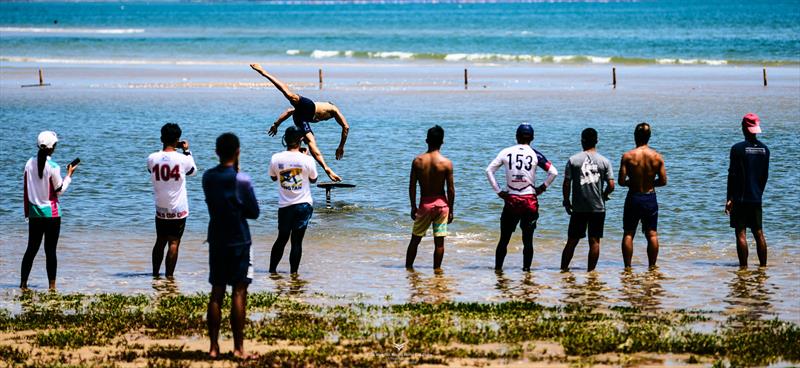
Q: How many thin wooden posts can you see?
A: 5